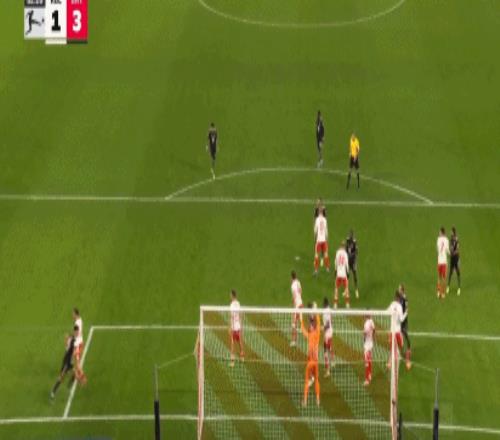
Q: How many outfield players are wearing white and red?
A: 9